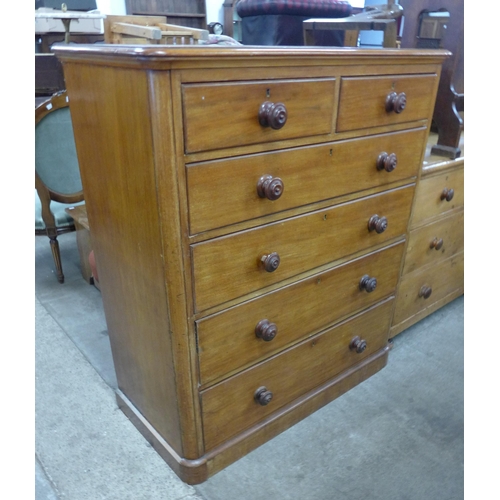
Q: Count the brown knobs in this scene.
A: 13